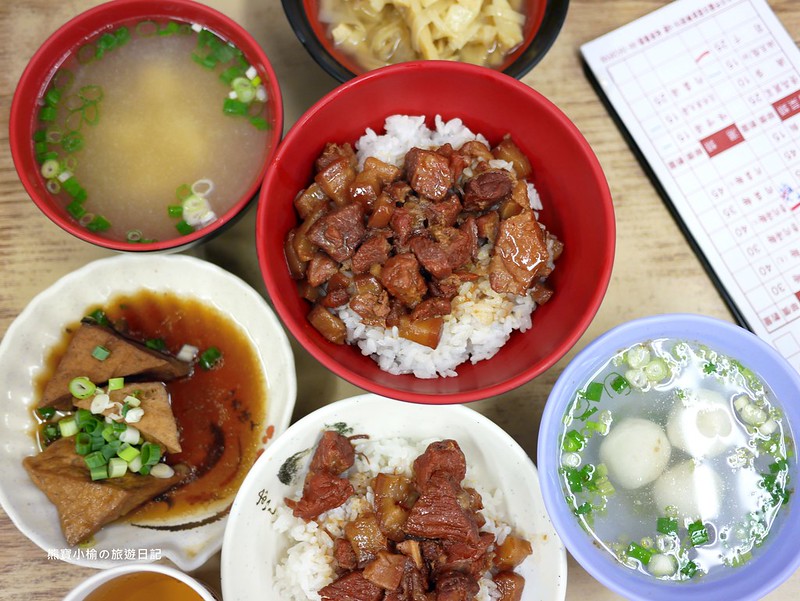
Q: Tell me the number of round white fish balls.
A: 3